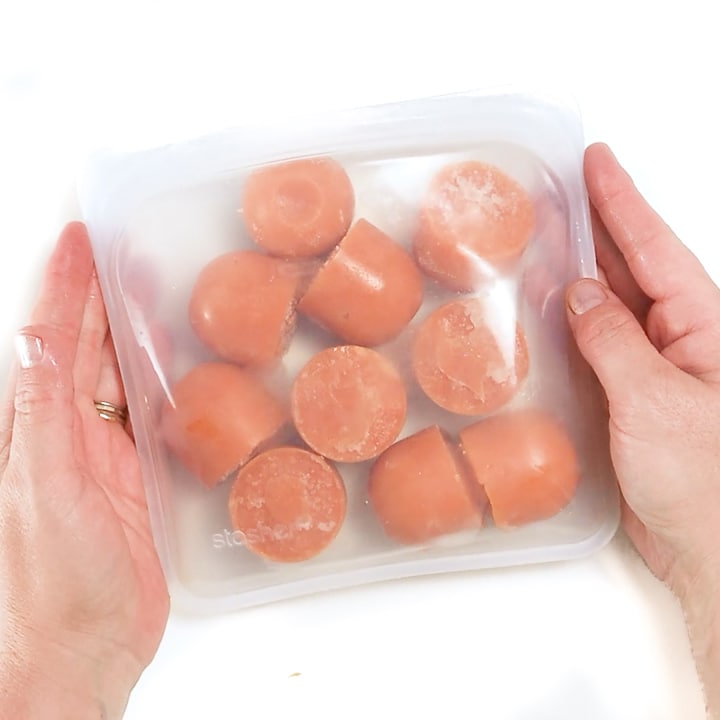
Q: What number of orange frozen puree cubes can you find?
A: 10